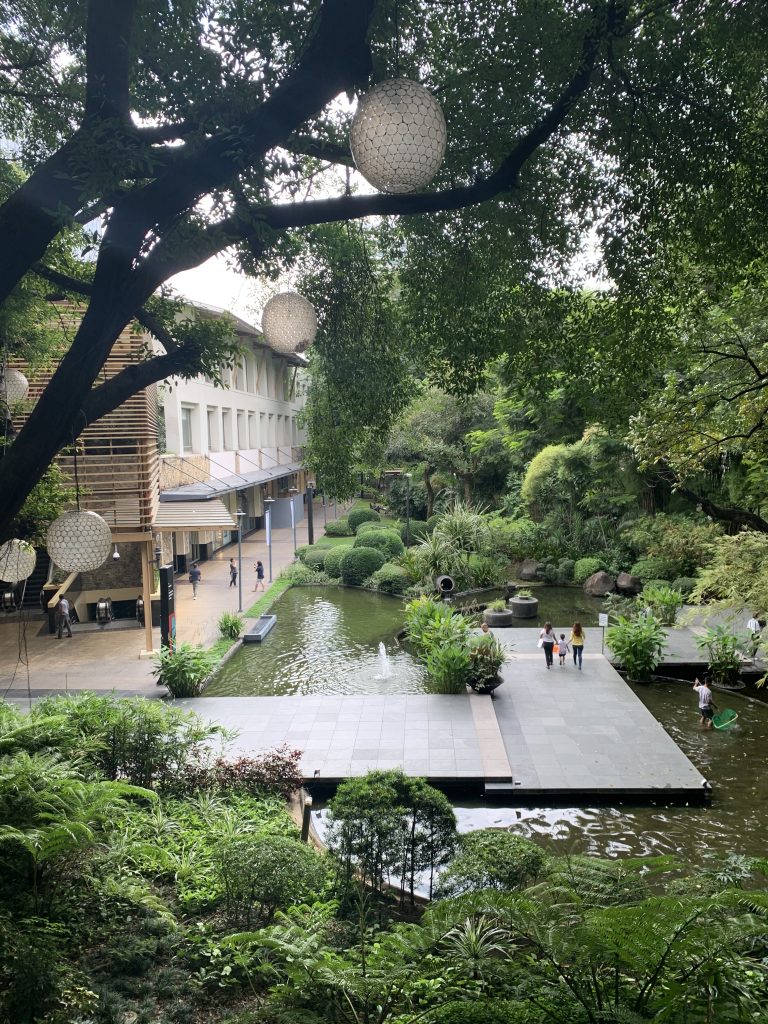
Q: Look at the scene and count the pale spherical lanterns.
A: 5